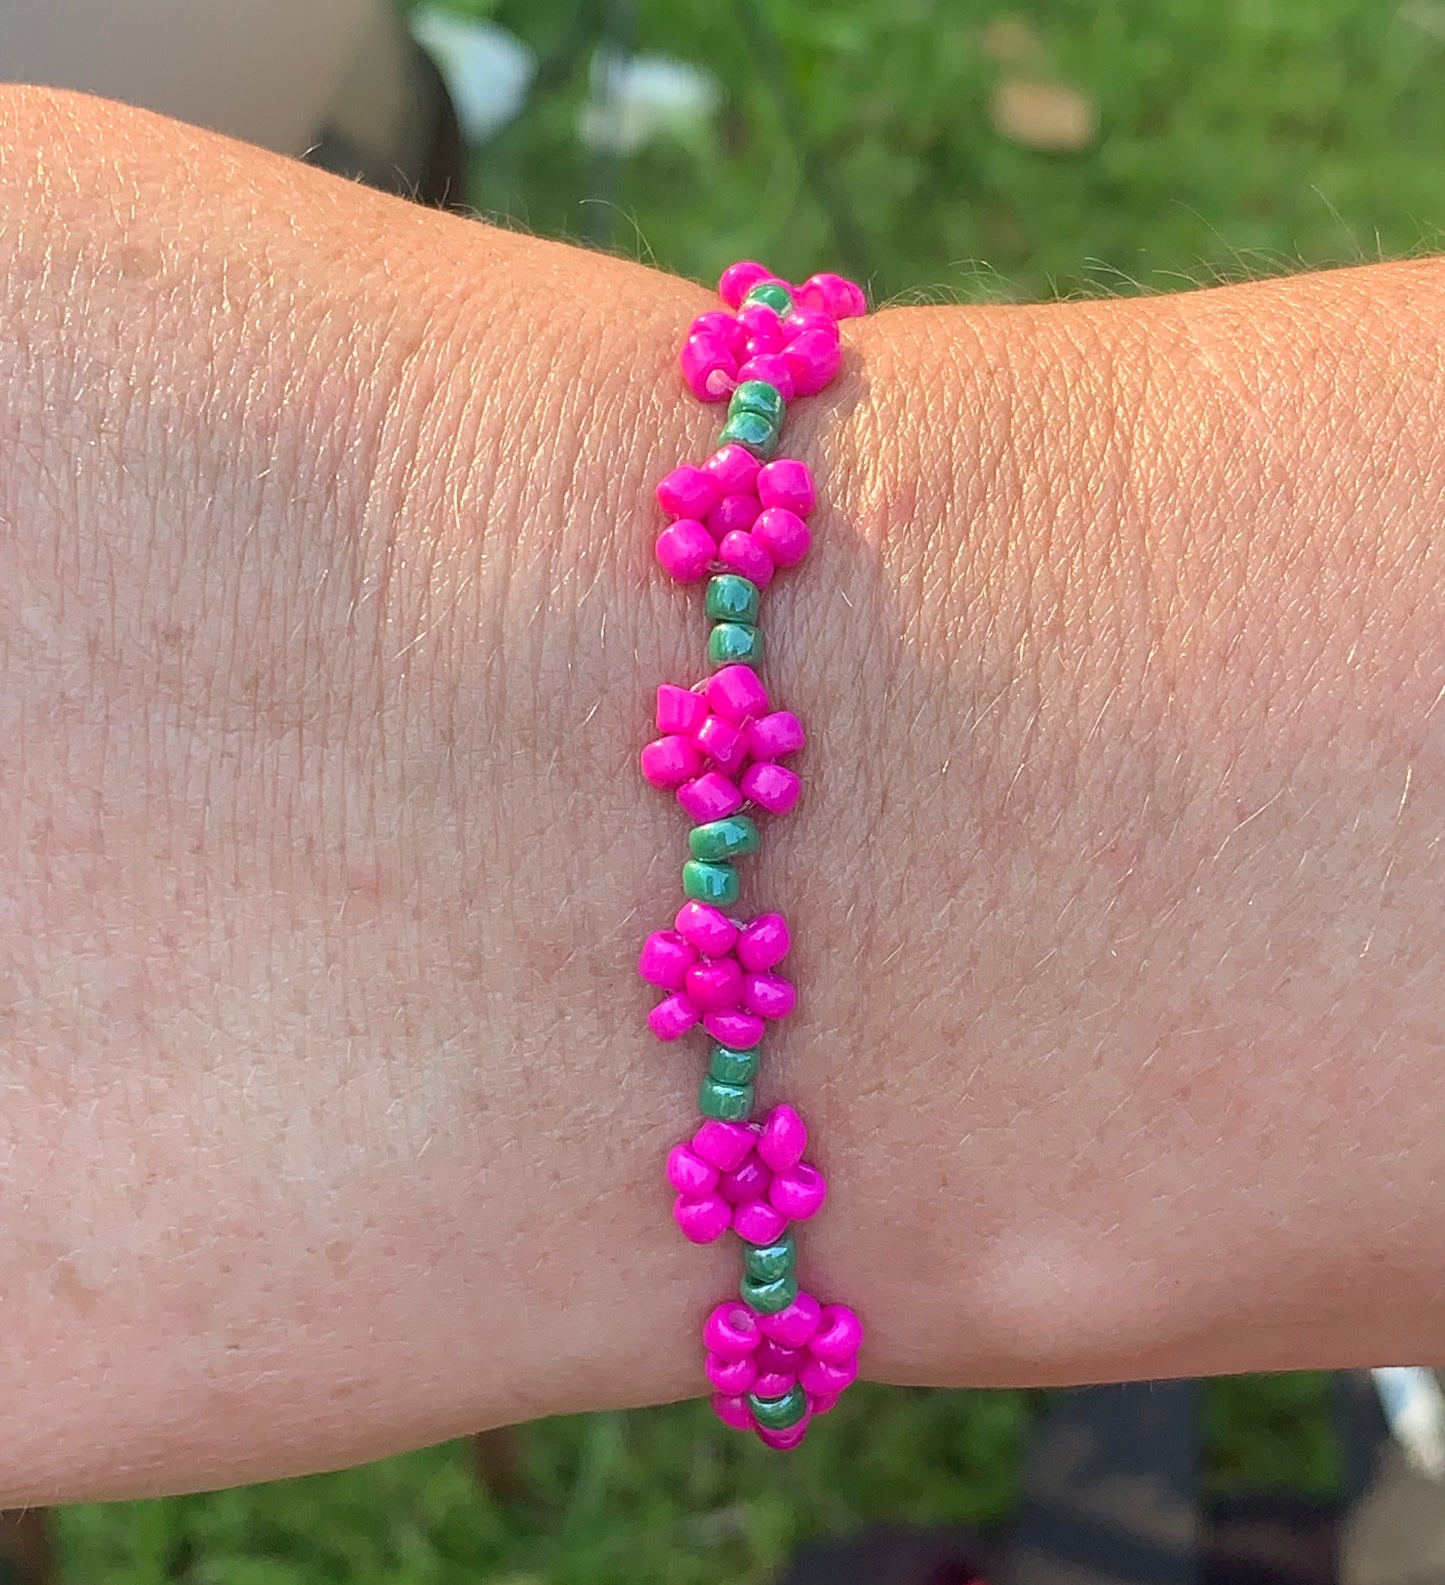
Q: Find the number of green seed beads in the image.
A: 12